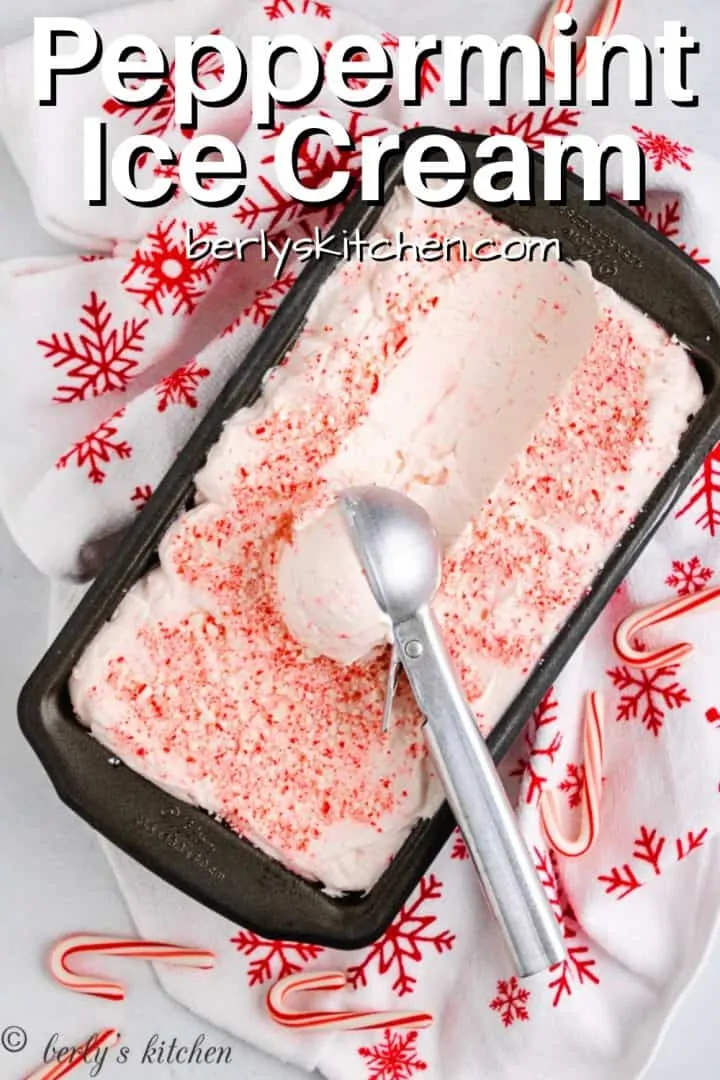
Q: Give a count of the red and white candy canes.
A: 6